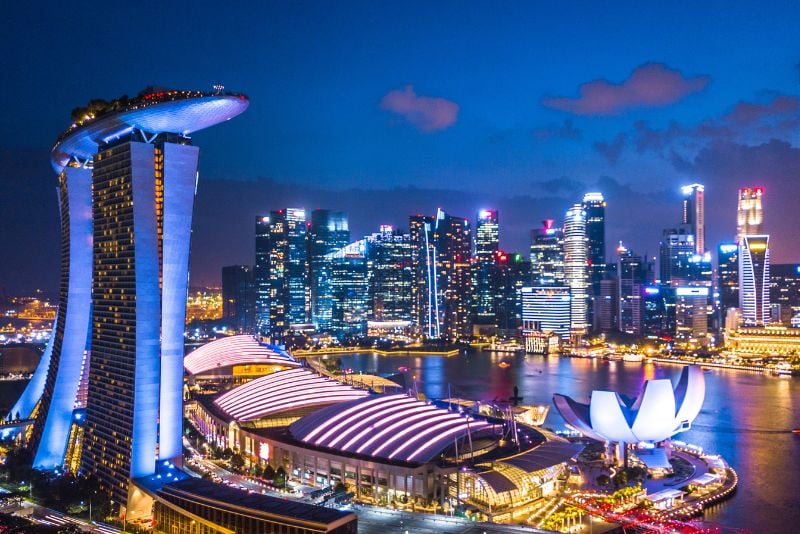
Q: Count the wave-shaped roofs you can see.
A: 3